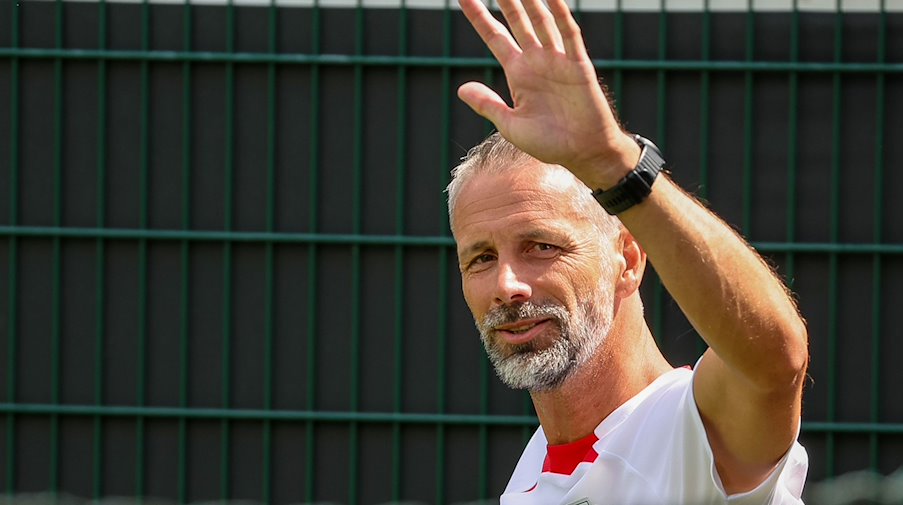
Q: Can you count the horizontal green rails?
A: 3